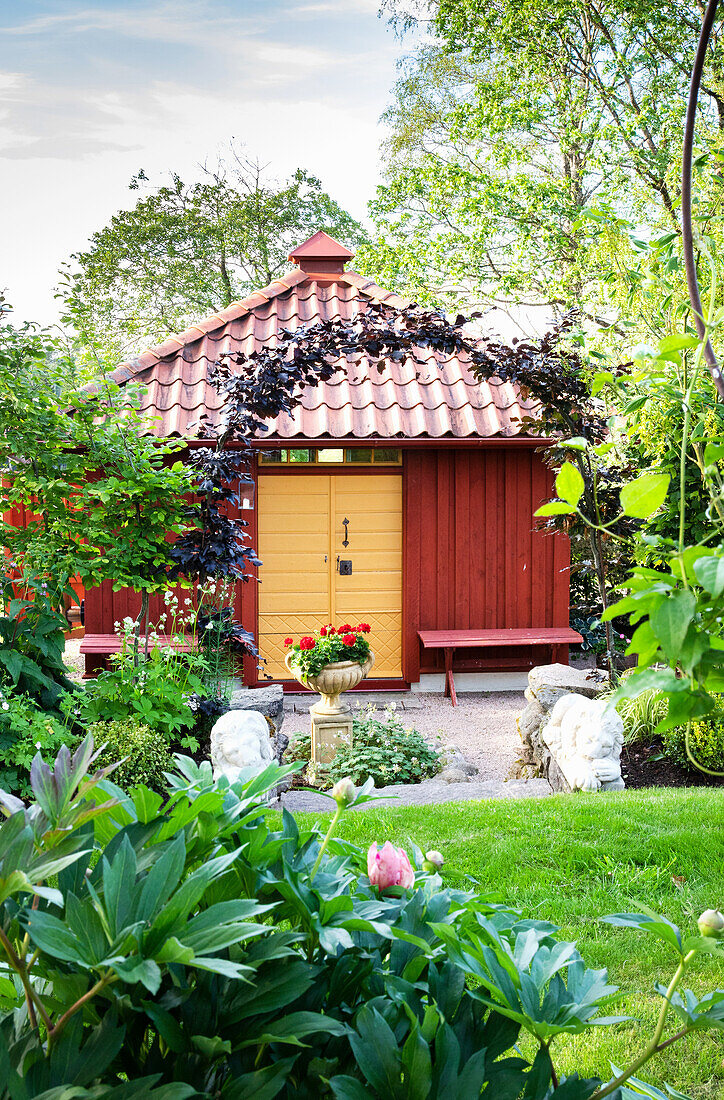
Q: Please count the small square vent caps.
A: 1